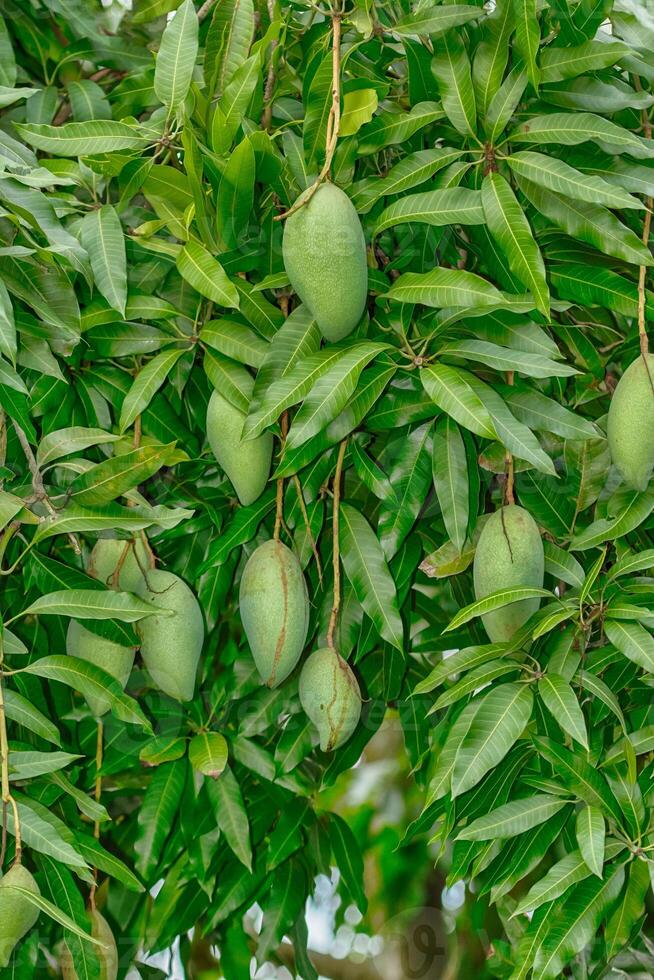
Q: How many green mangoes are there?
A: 11